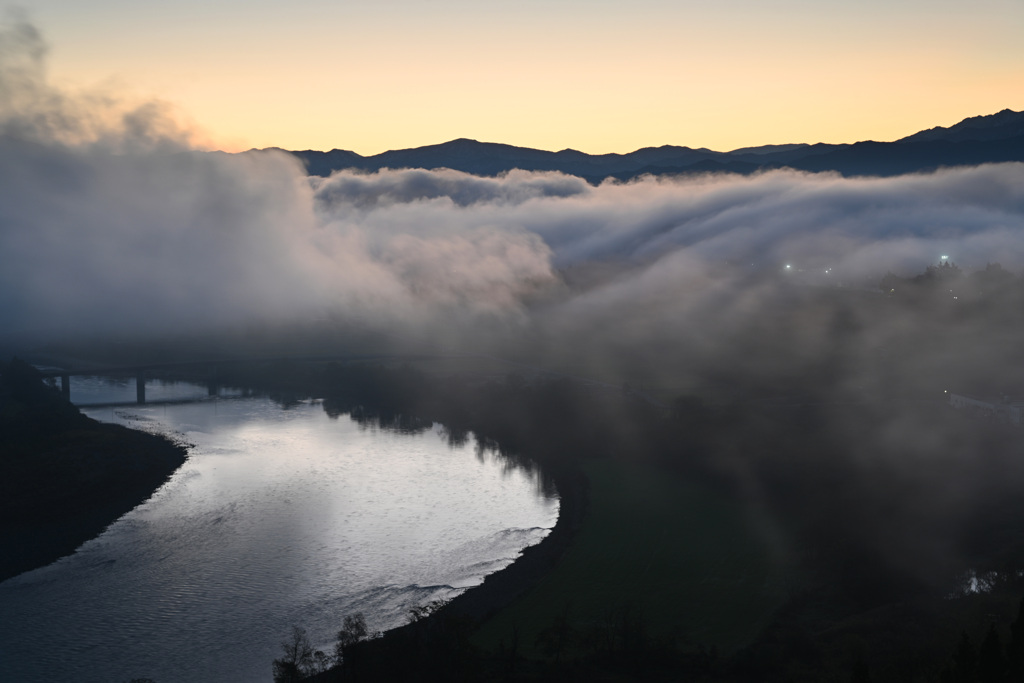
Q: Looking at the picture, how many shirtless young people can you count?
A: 0